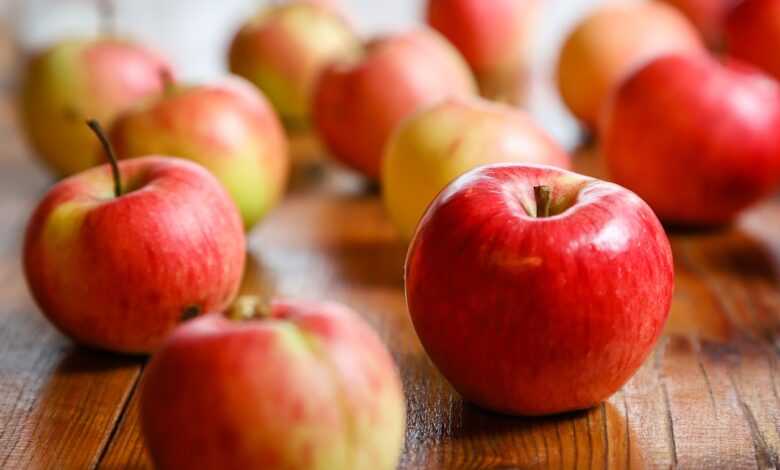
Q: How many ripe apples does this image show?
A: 13